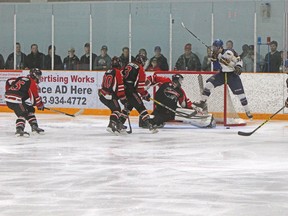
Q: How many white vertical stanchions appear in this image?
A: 7